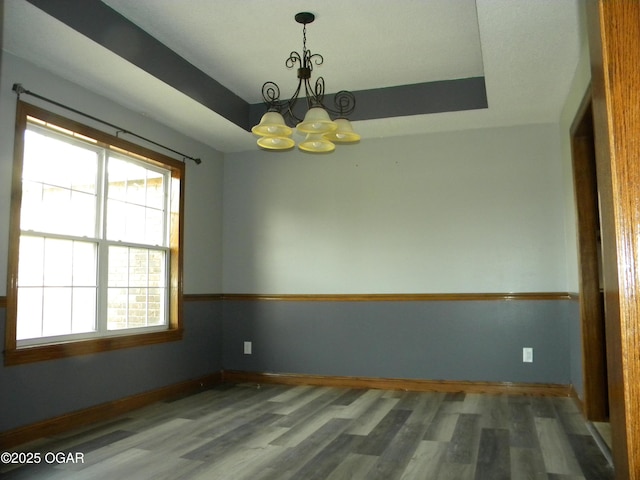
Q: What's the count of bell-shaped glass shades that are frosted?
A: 5